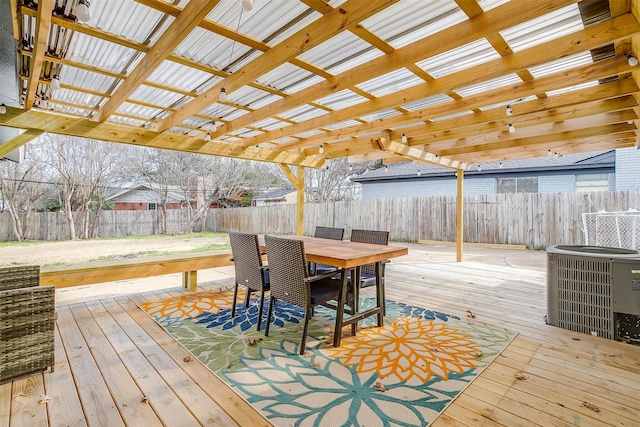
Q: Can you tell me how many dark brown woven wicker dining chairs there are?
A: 4